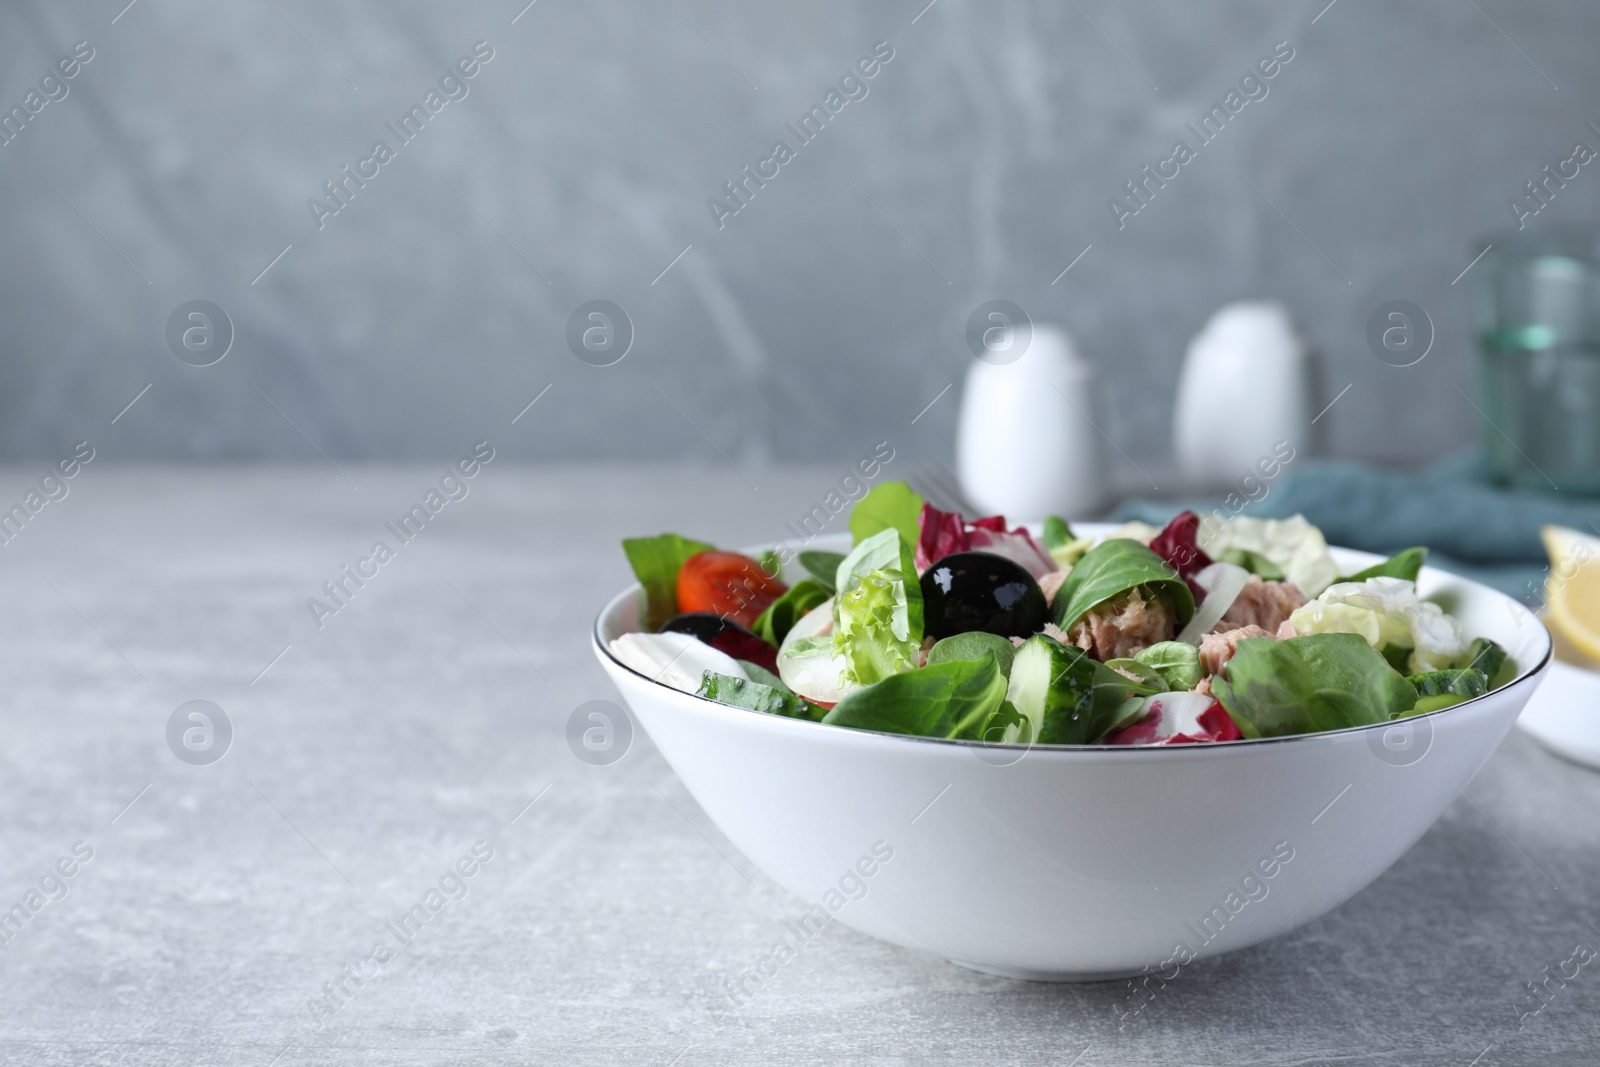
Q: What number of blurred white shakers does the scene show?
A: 2